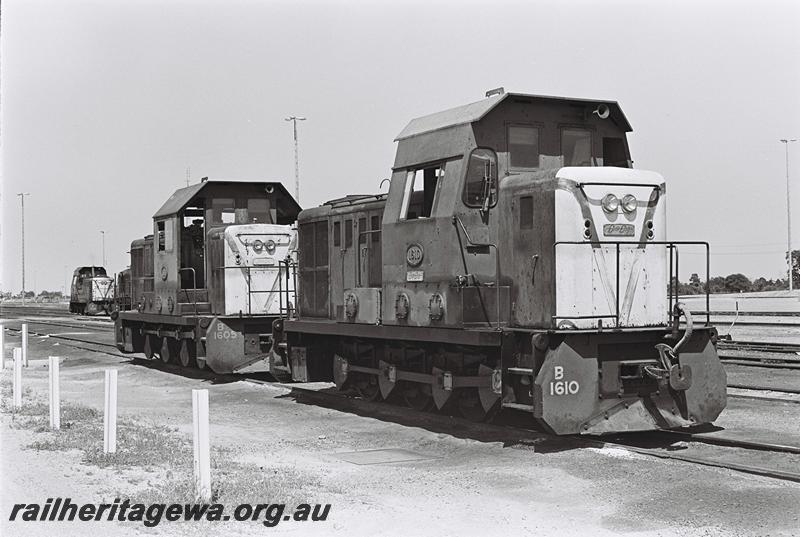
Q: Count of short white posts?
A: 6